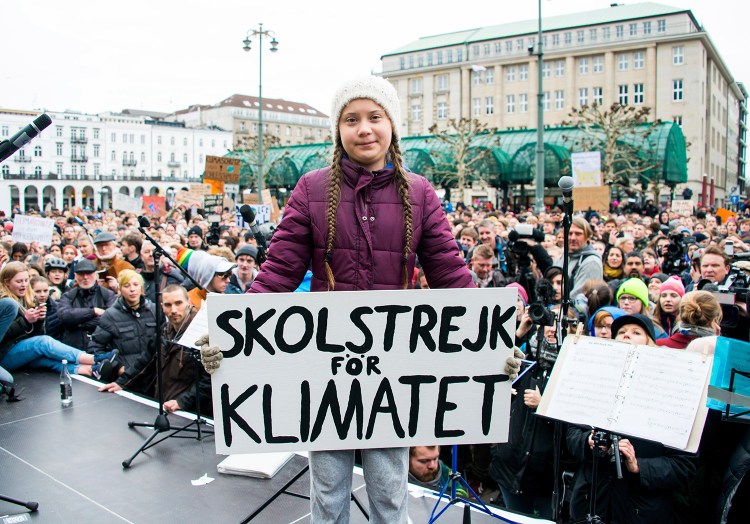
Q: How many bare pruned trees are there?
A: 3